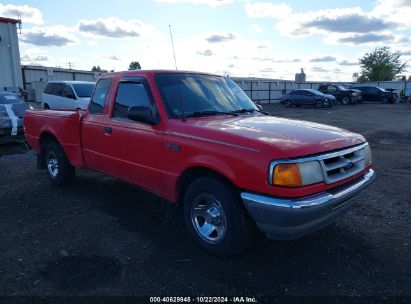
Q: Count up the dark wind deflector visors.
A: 1